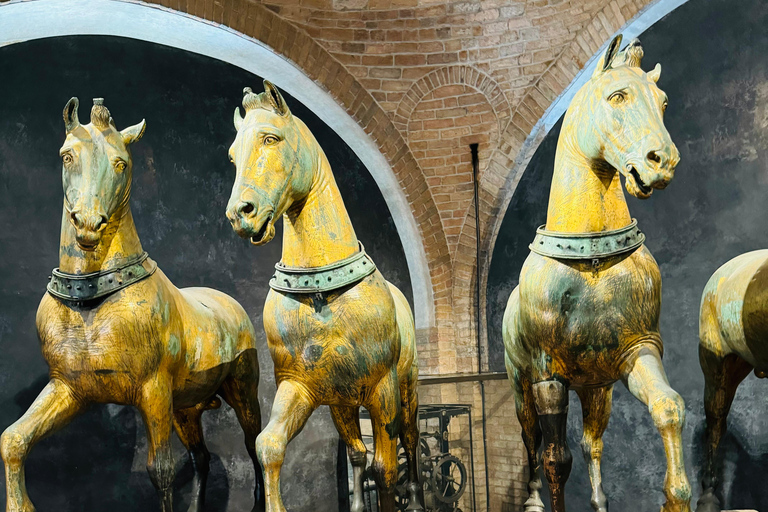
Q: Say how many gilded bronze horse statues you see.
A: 4